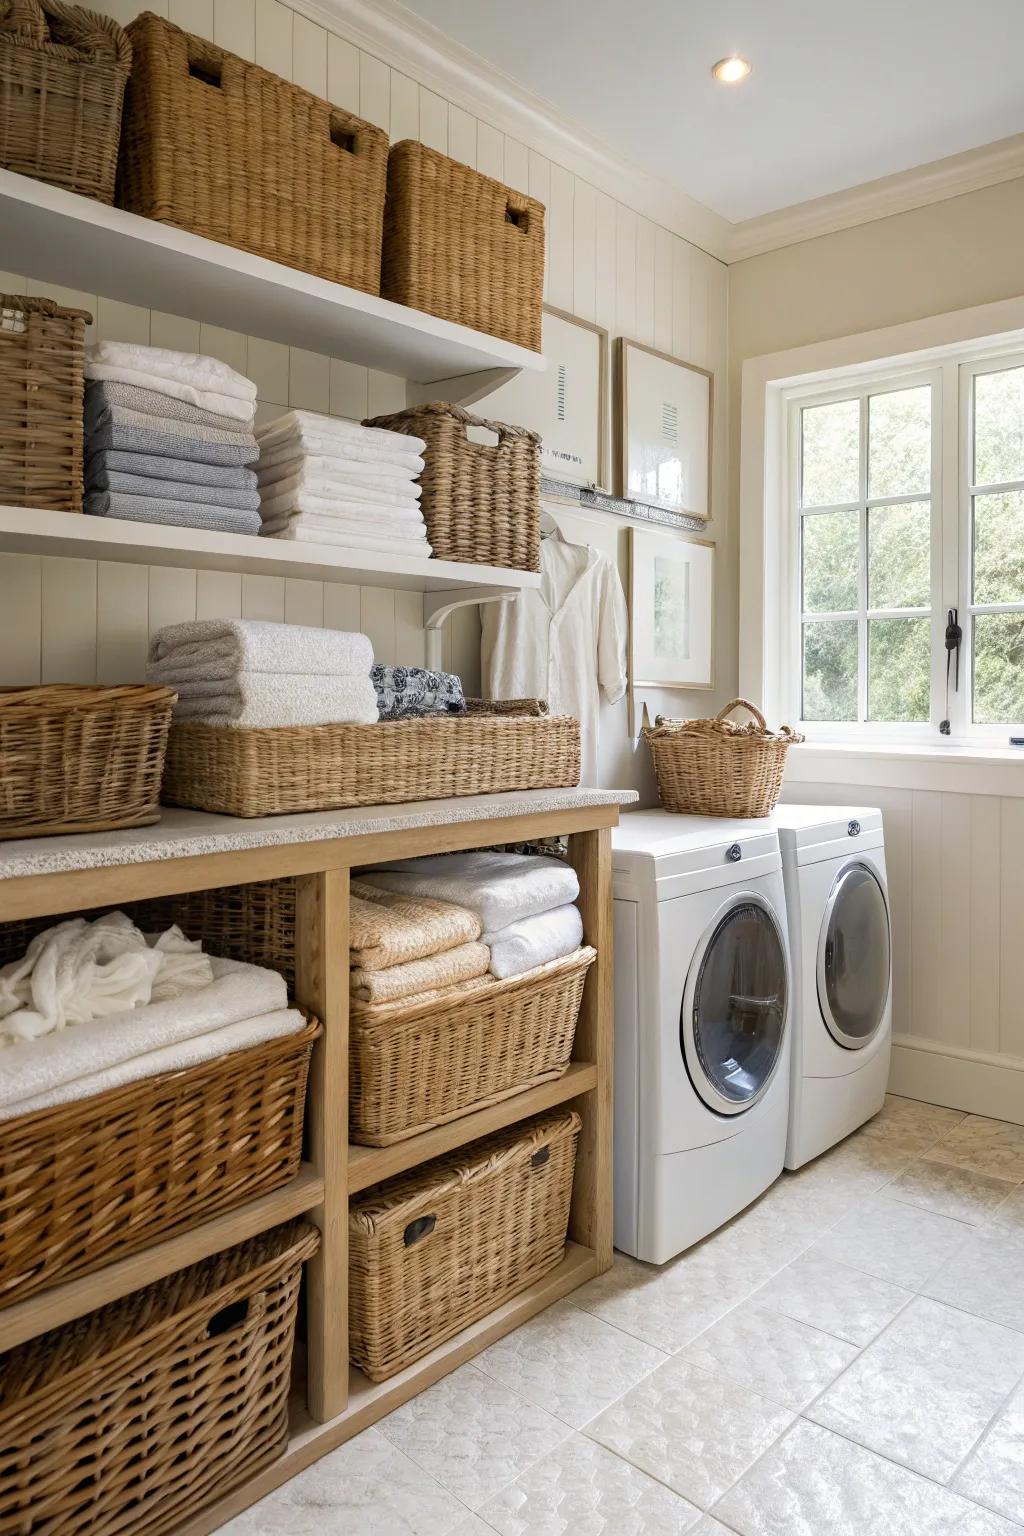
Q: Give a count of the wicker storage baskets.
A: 12